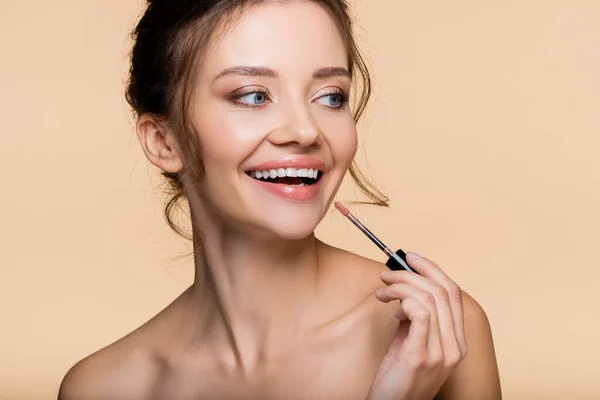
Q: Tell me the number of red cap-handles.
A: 0